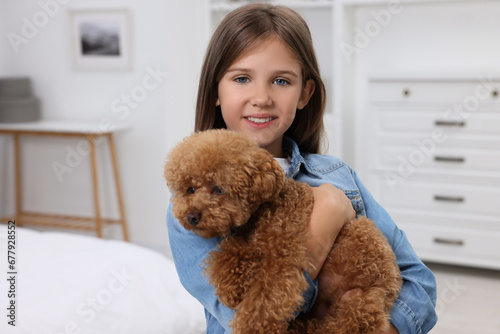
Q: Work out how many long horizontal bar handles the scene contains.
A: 4